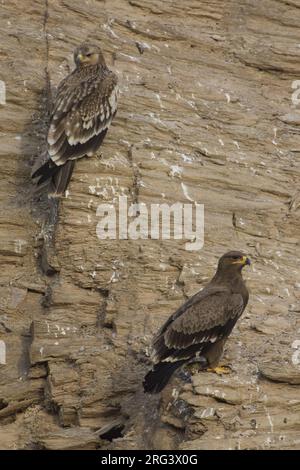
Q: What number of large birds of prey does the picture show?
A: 2